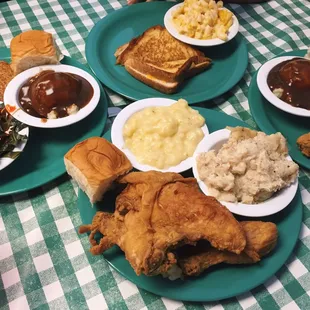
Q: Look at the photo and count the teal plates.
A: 4